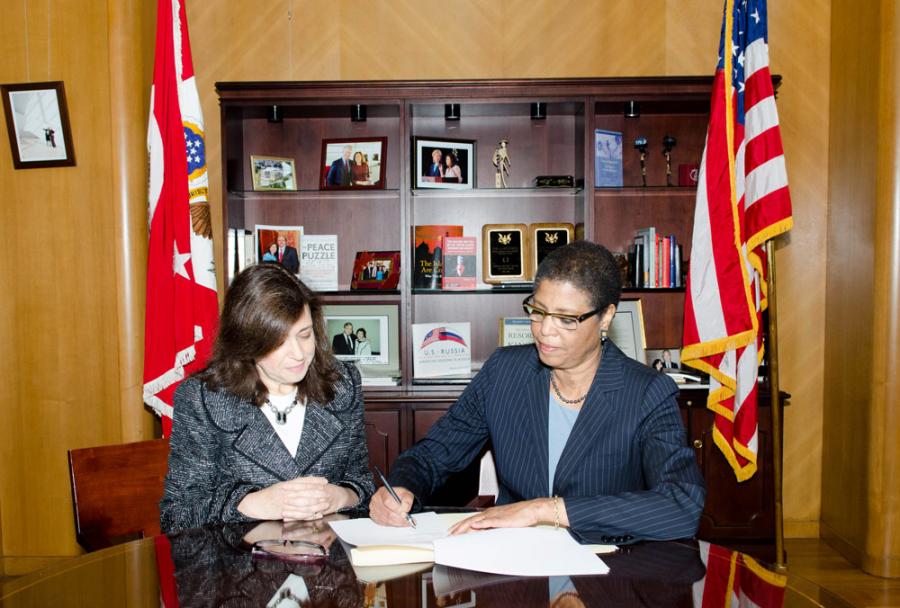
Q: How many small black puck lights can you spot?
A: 5